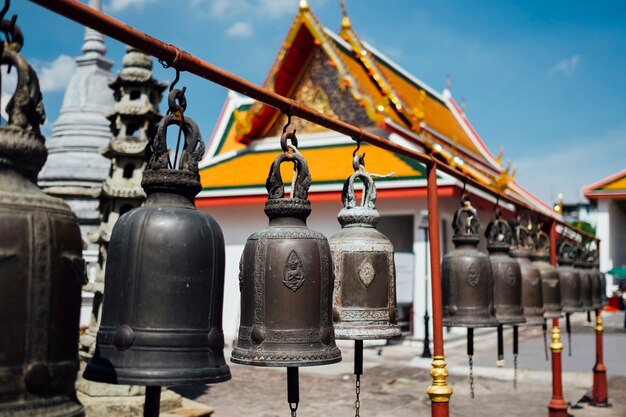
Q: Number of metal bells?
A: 12